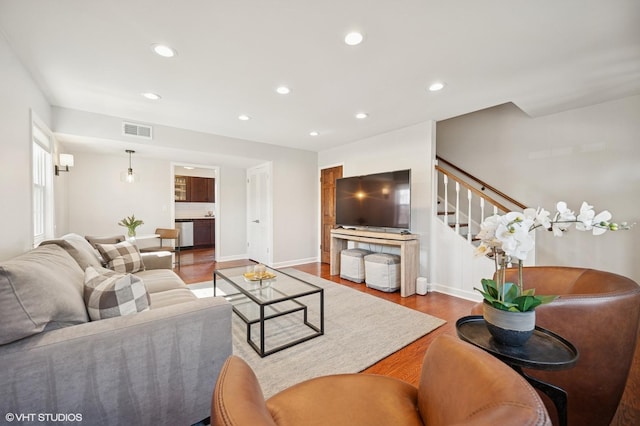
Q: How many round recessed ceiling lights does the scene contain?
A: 8